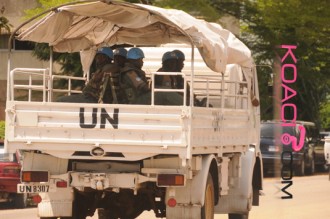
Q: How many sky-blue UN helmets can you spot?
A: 5